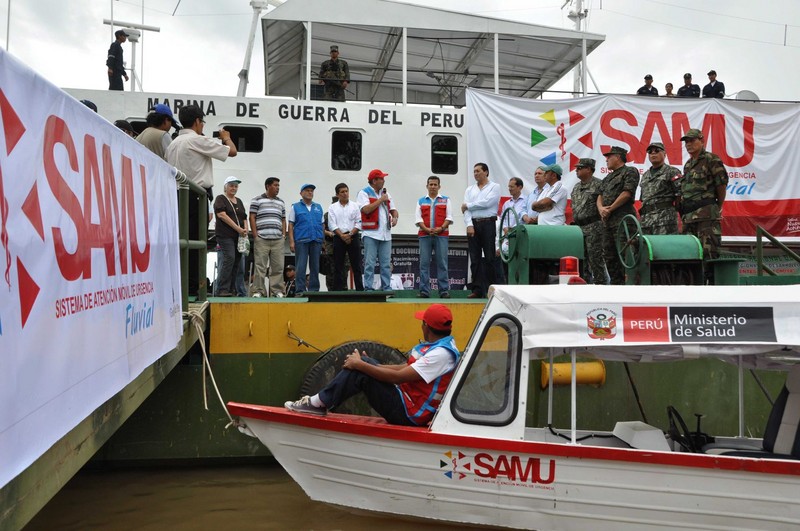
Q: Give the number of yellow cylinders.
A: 1